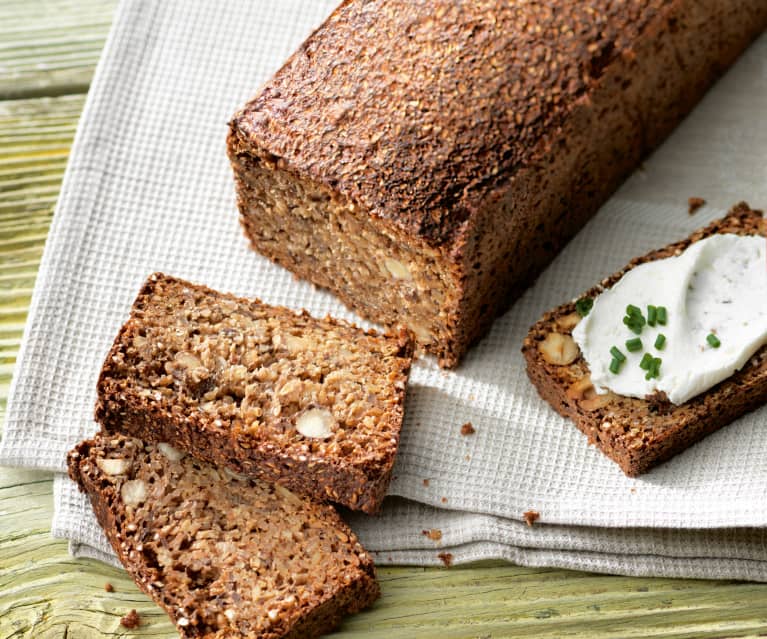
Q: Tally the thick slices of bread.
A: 3